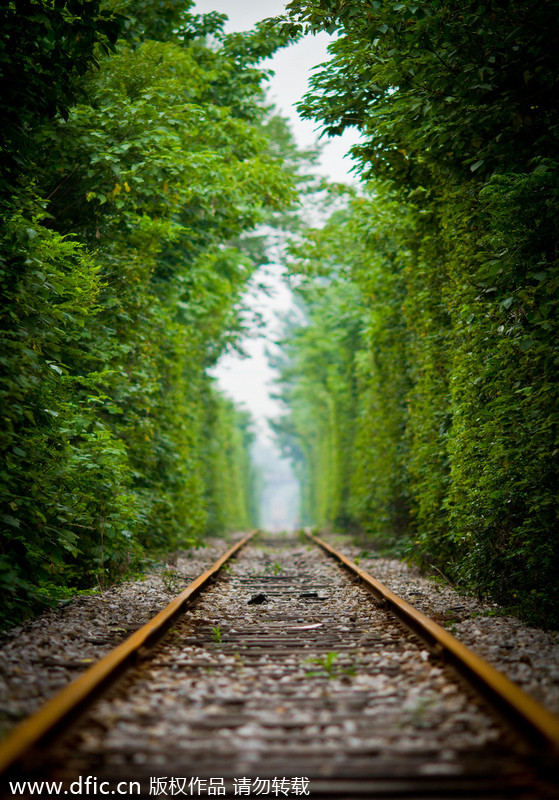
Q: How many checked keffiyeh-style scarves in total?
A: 0